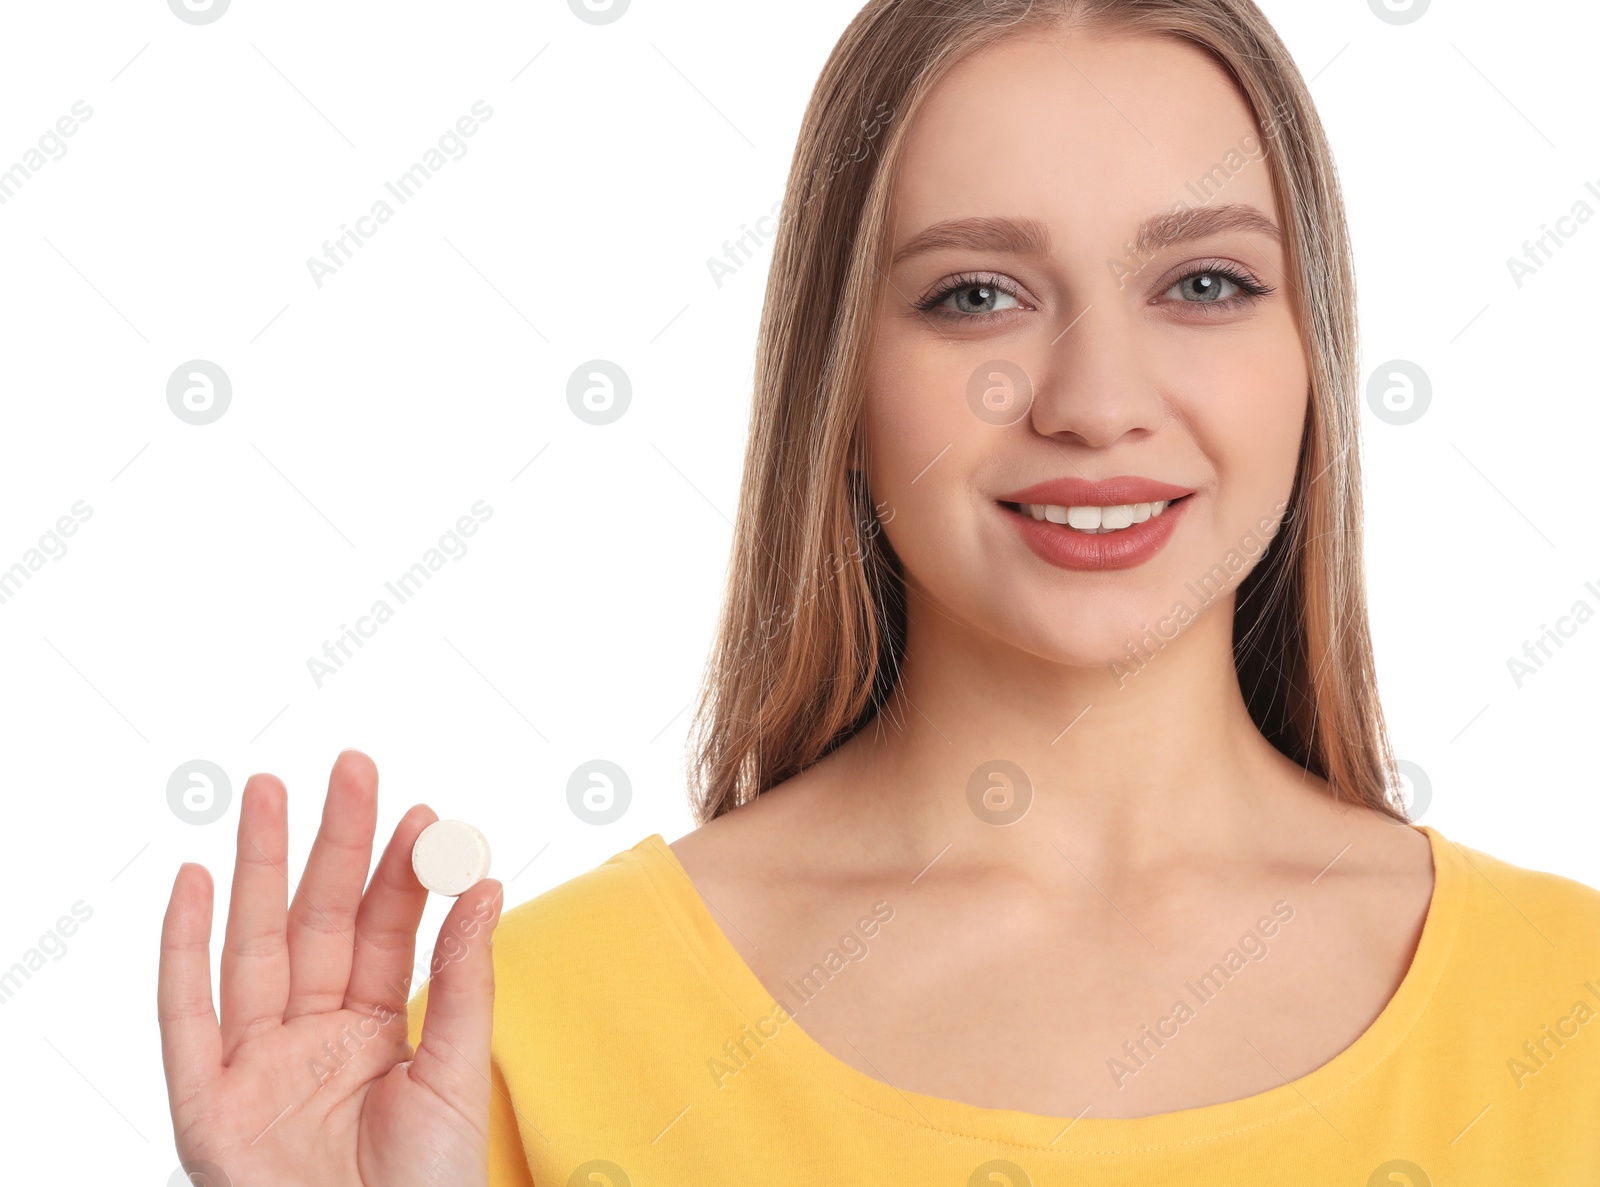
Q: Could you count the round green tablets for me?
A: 0